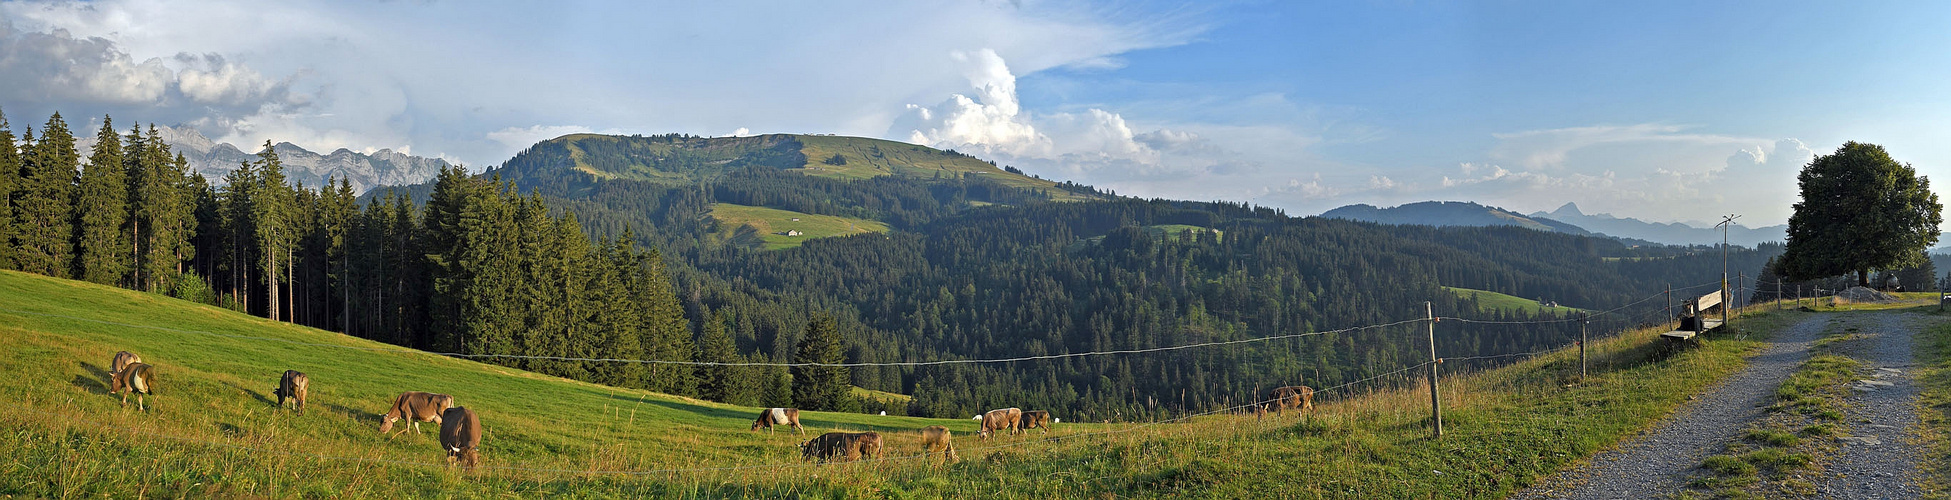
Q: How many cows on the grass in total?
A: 11